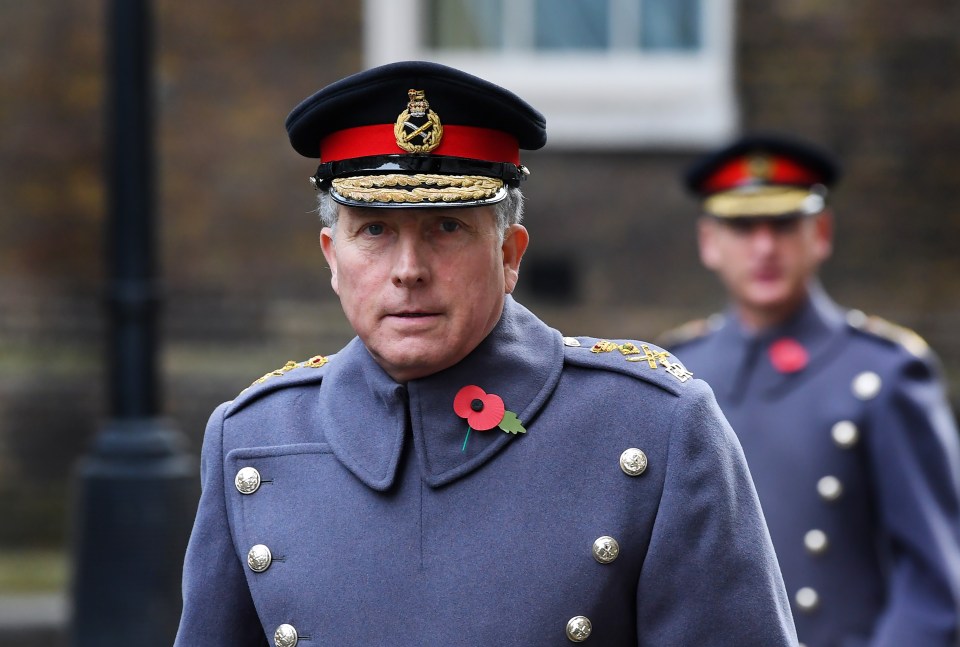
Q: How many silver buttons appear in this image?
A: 11